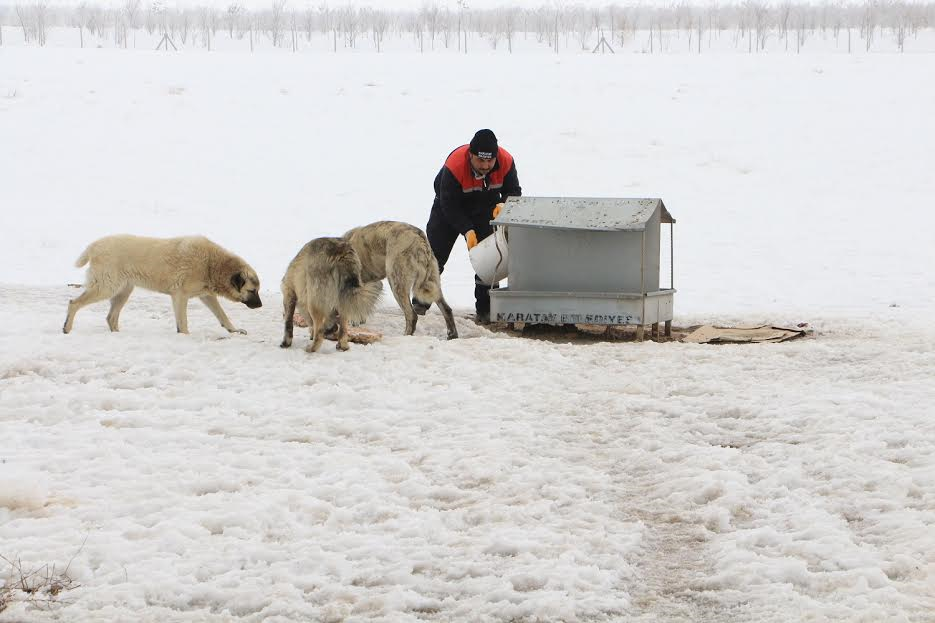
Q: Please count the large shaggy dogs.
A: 3